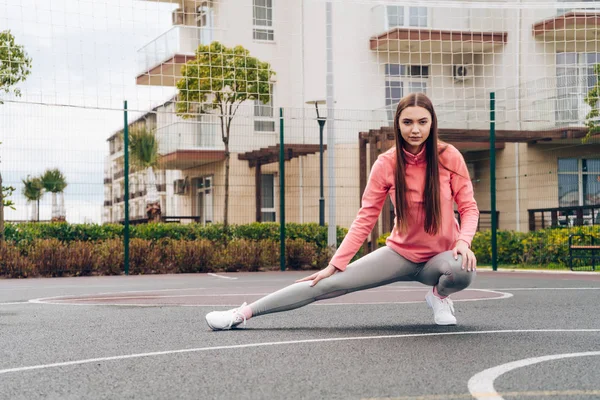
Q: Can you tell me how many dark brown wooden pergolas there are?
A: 2